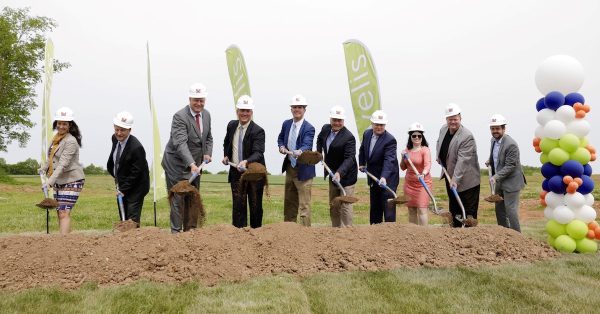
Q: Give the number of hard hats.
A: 10